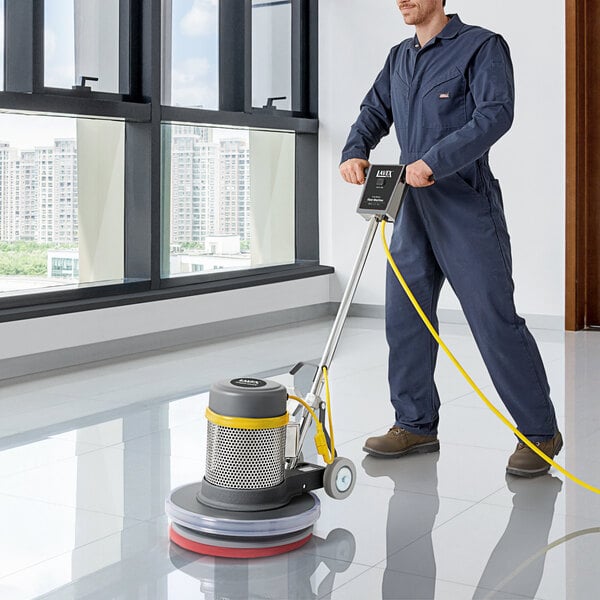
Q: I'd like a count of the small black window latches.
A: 2